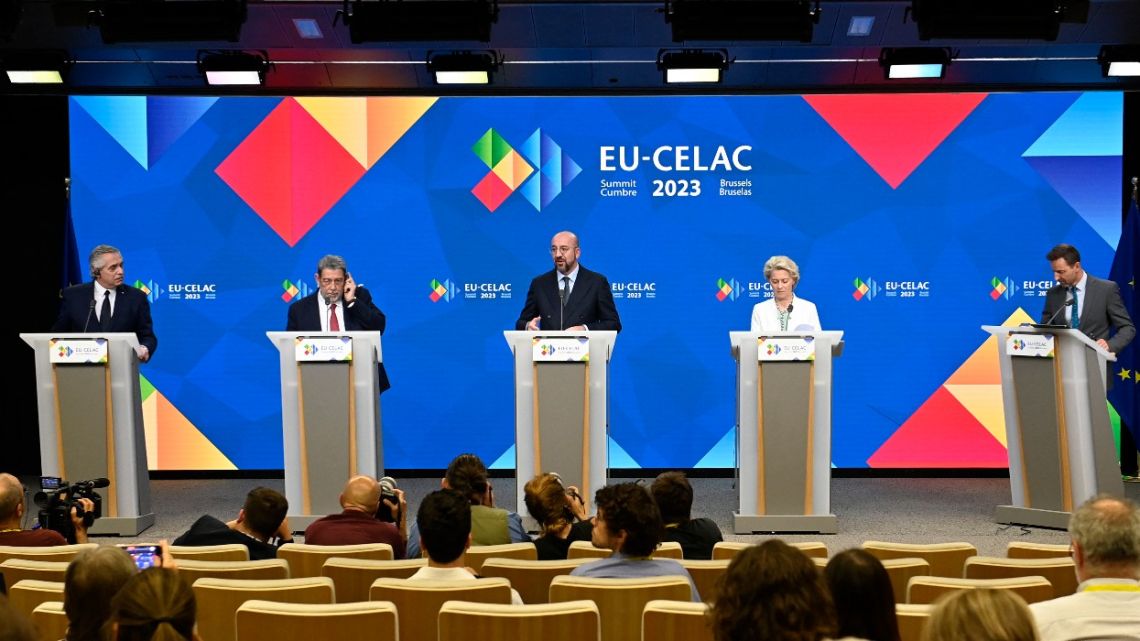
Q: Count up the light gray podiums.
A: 5